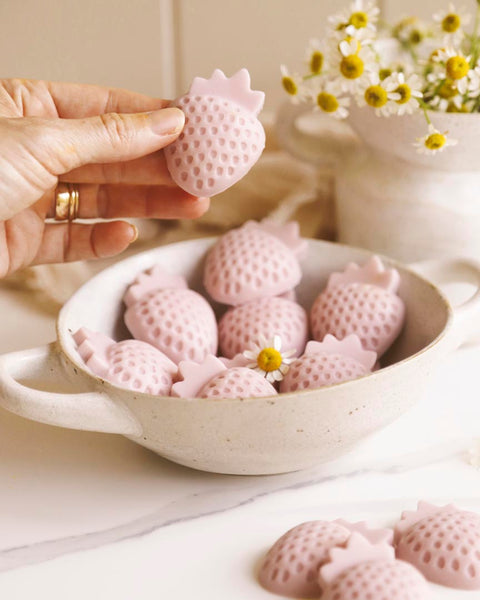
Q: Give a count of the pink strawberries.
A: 11